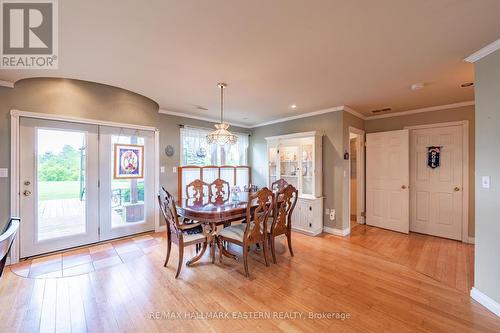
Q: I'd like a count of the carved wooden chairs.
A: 6